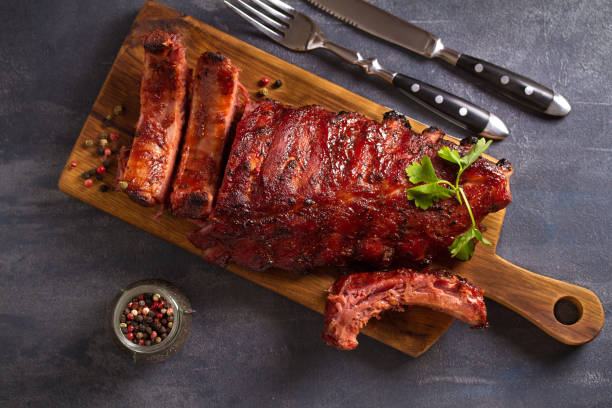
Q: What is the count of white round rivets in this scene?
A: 6